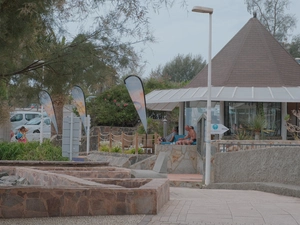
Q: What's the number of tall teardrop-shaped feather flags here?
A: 3